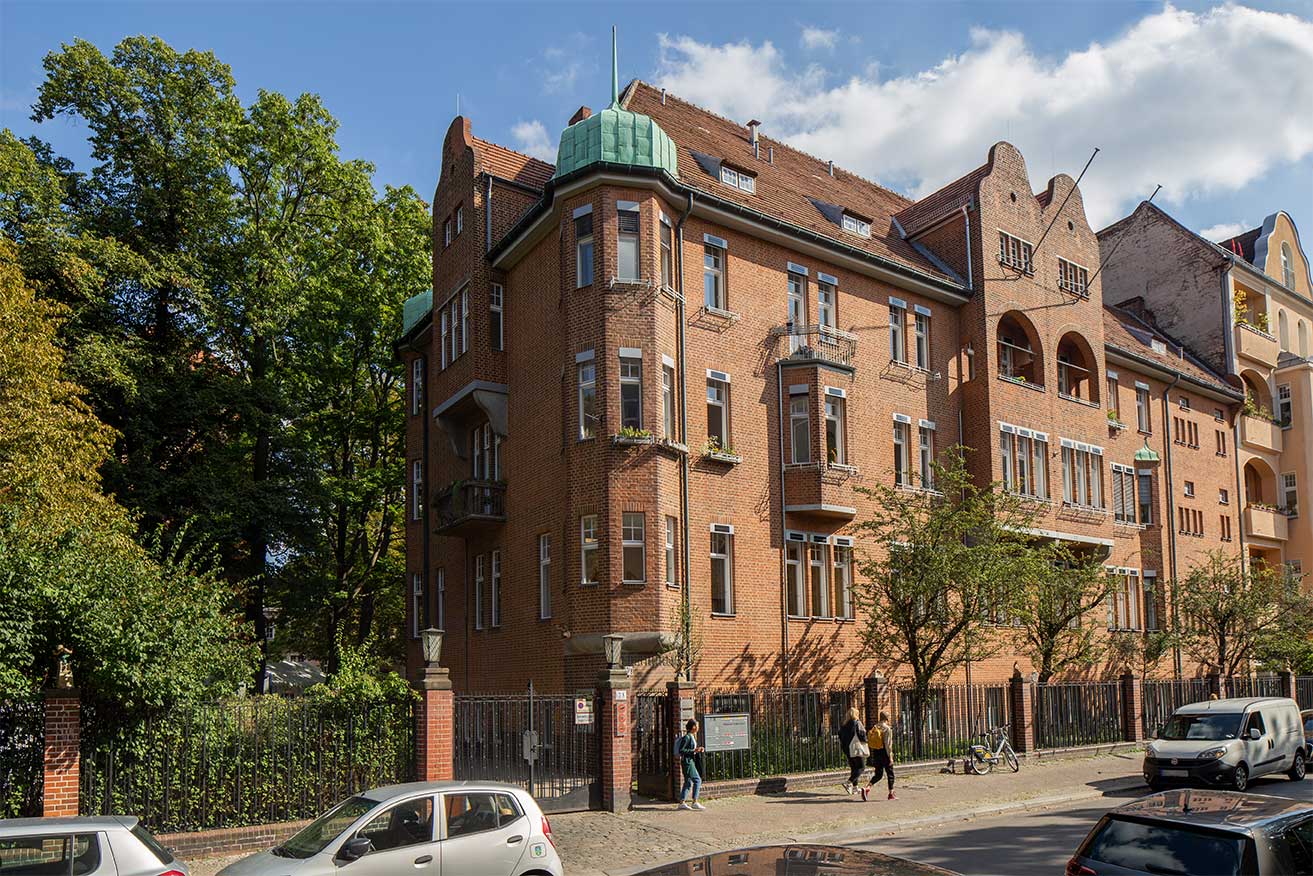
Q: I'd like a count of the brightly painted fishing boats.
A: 0